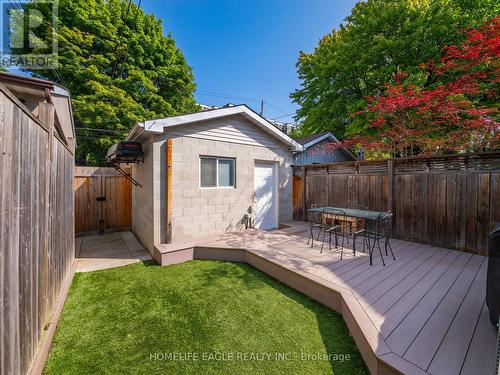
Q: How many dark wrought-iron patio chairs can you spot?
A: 4